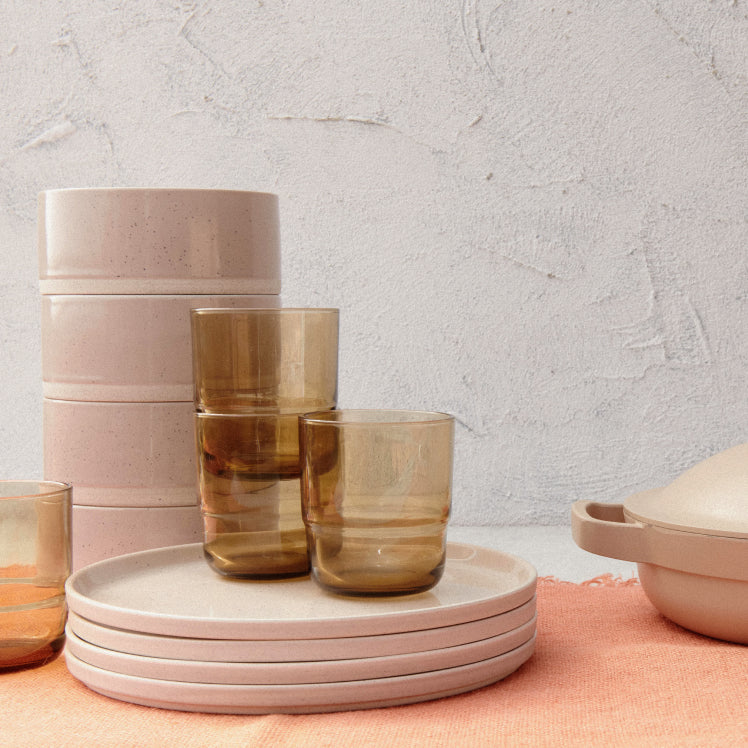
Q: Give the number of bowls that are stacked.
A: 4